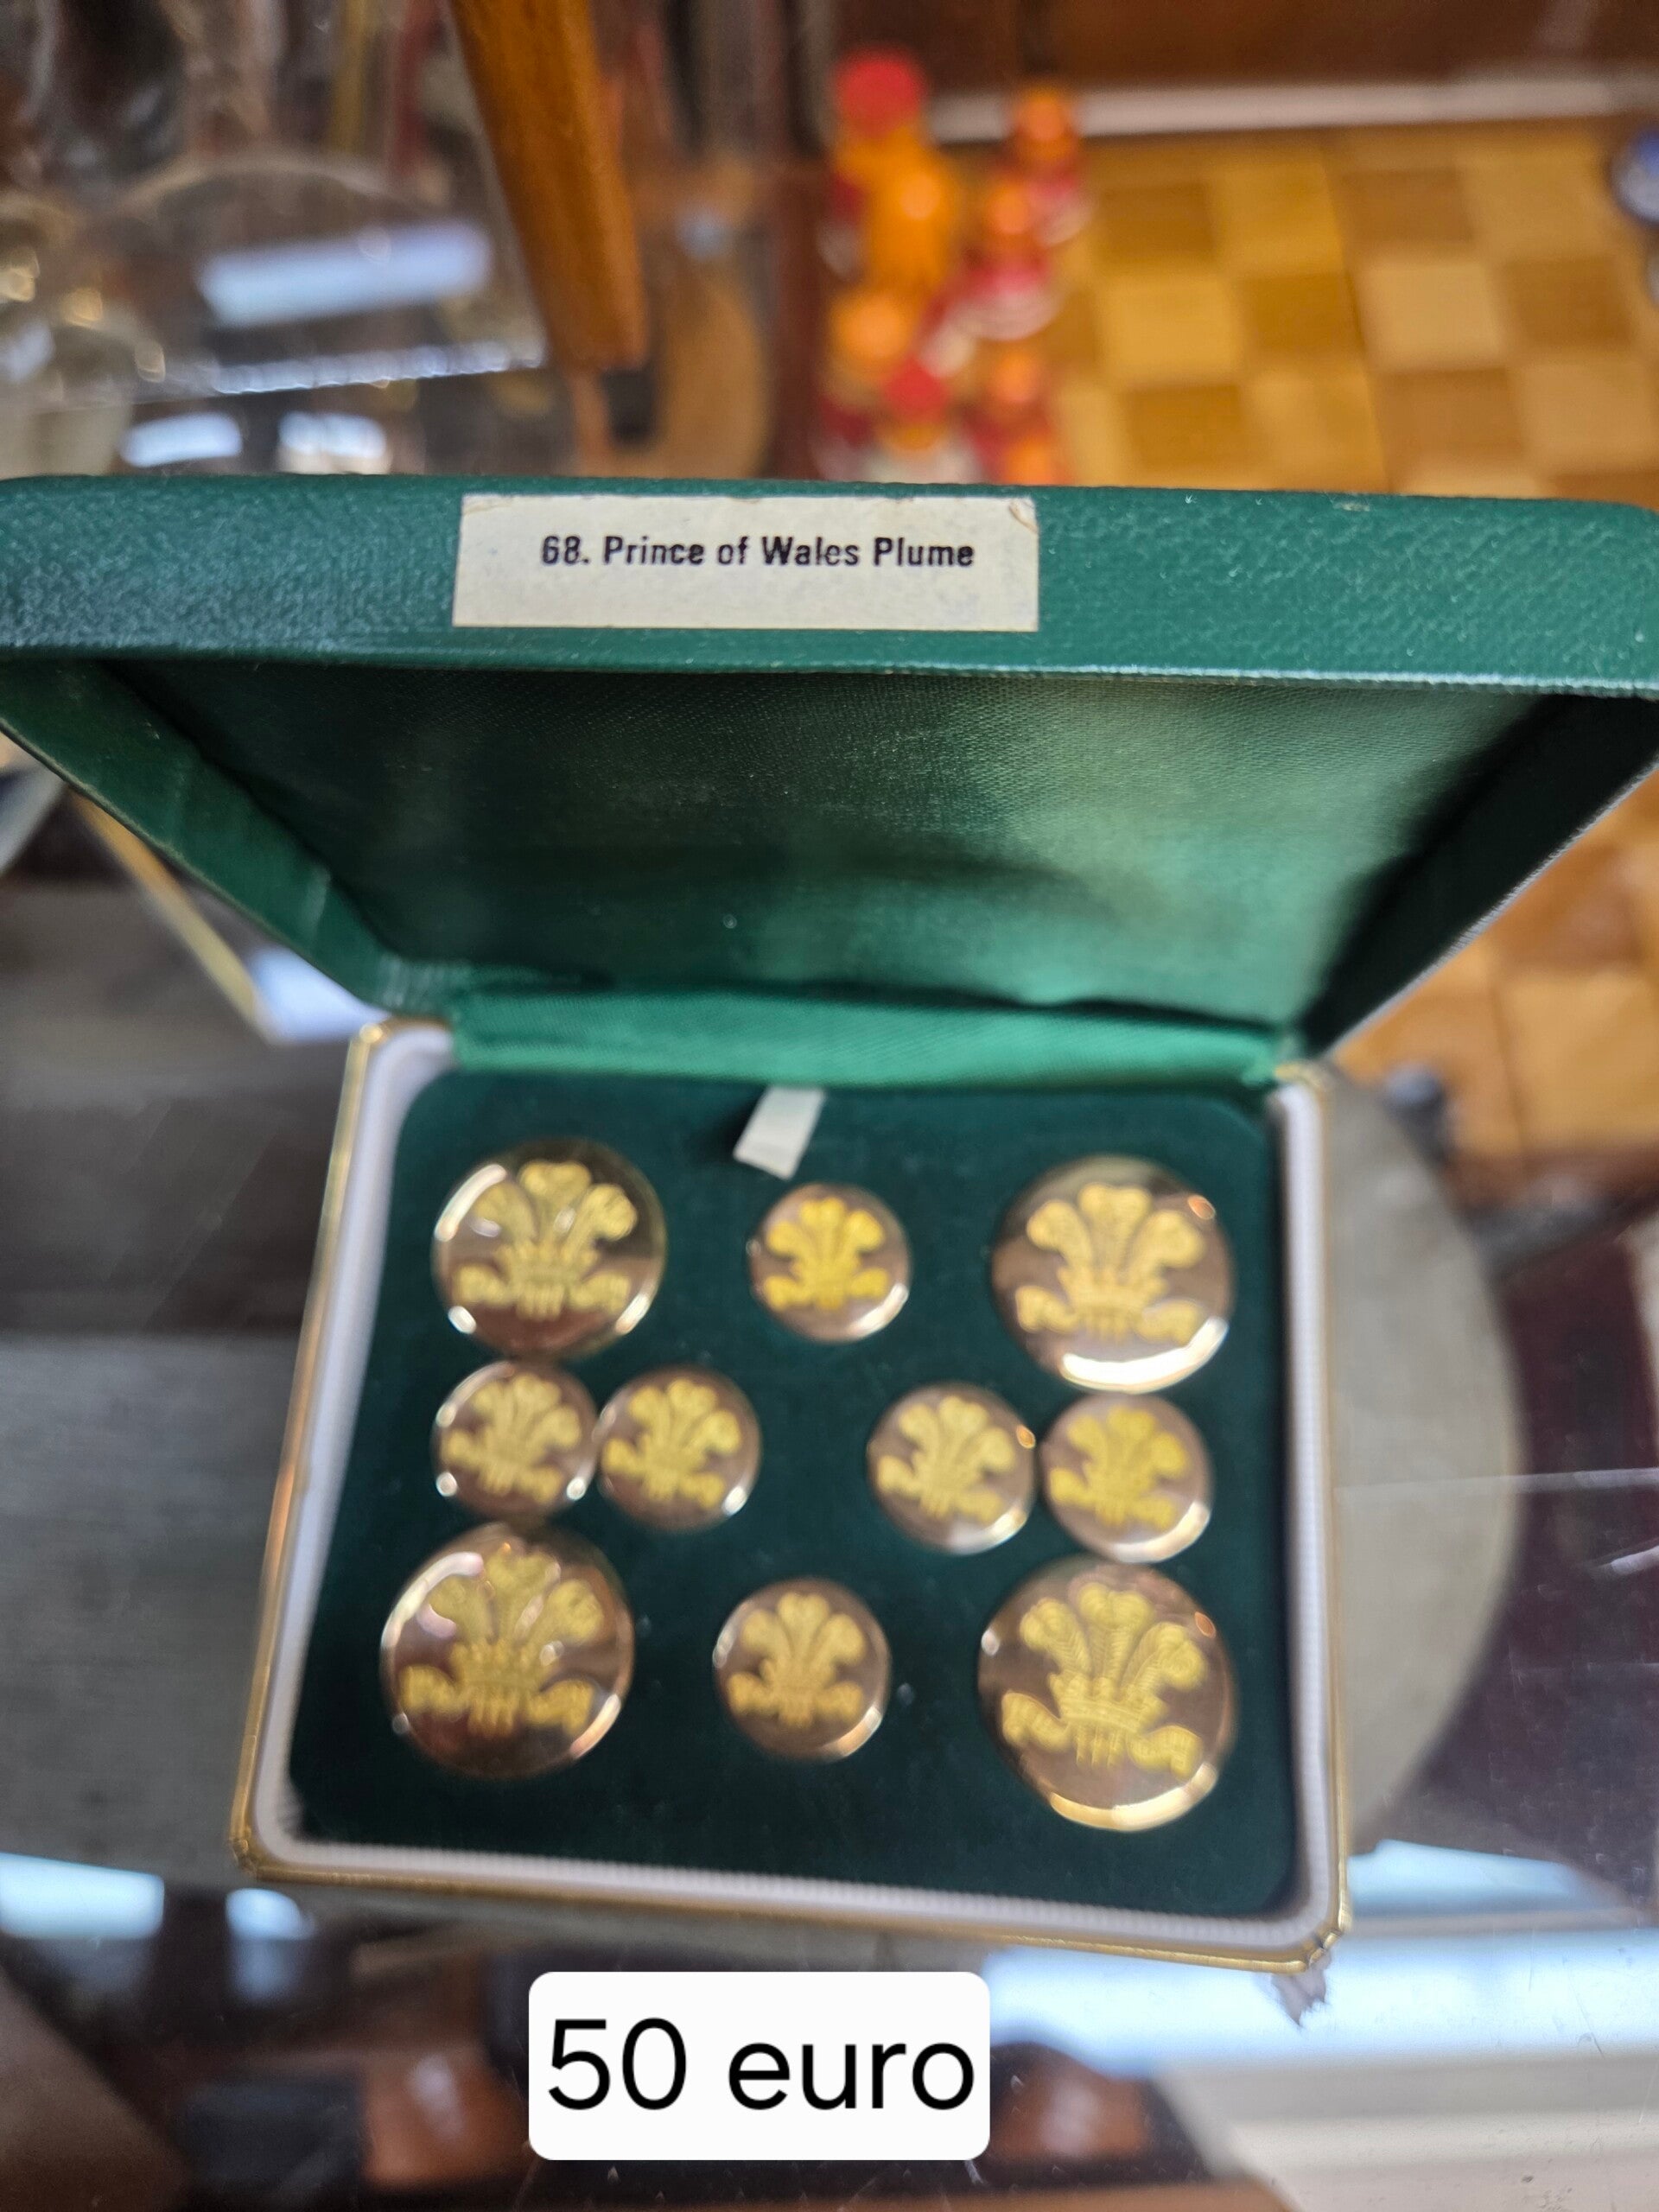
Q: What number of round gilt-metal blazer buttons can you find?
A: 10